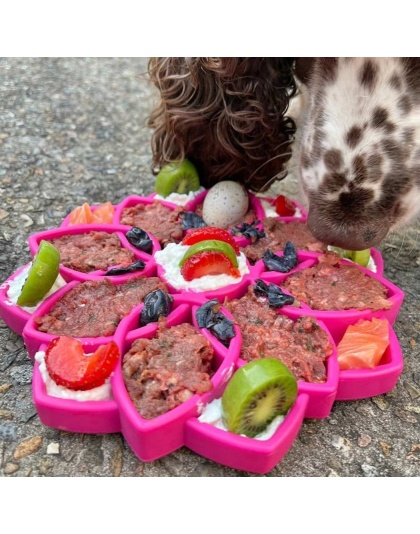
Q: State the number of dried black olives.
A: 8